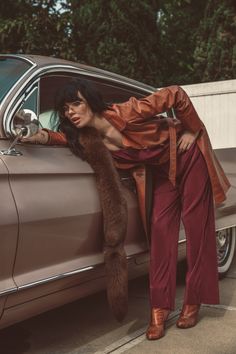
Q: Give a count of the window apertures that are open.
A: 1